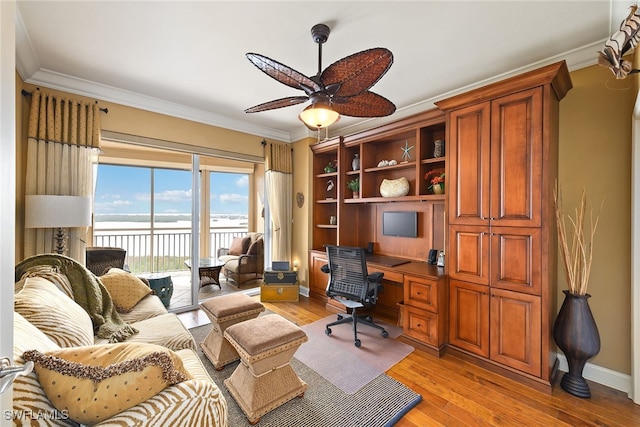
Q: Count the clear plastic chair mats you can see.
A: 1